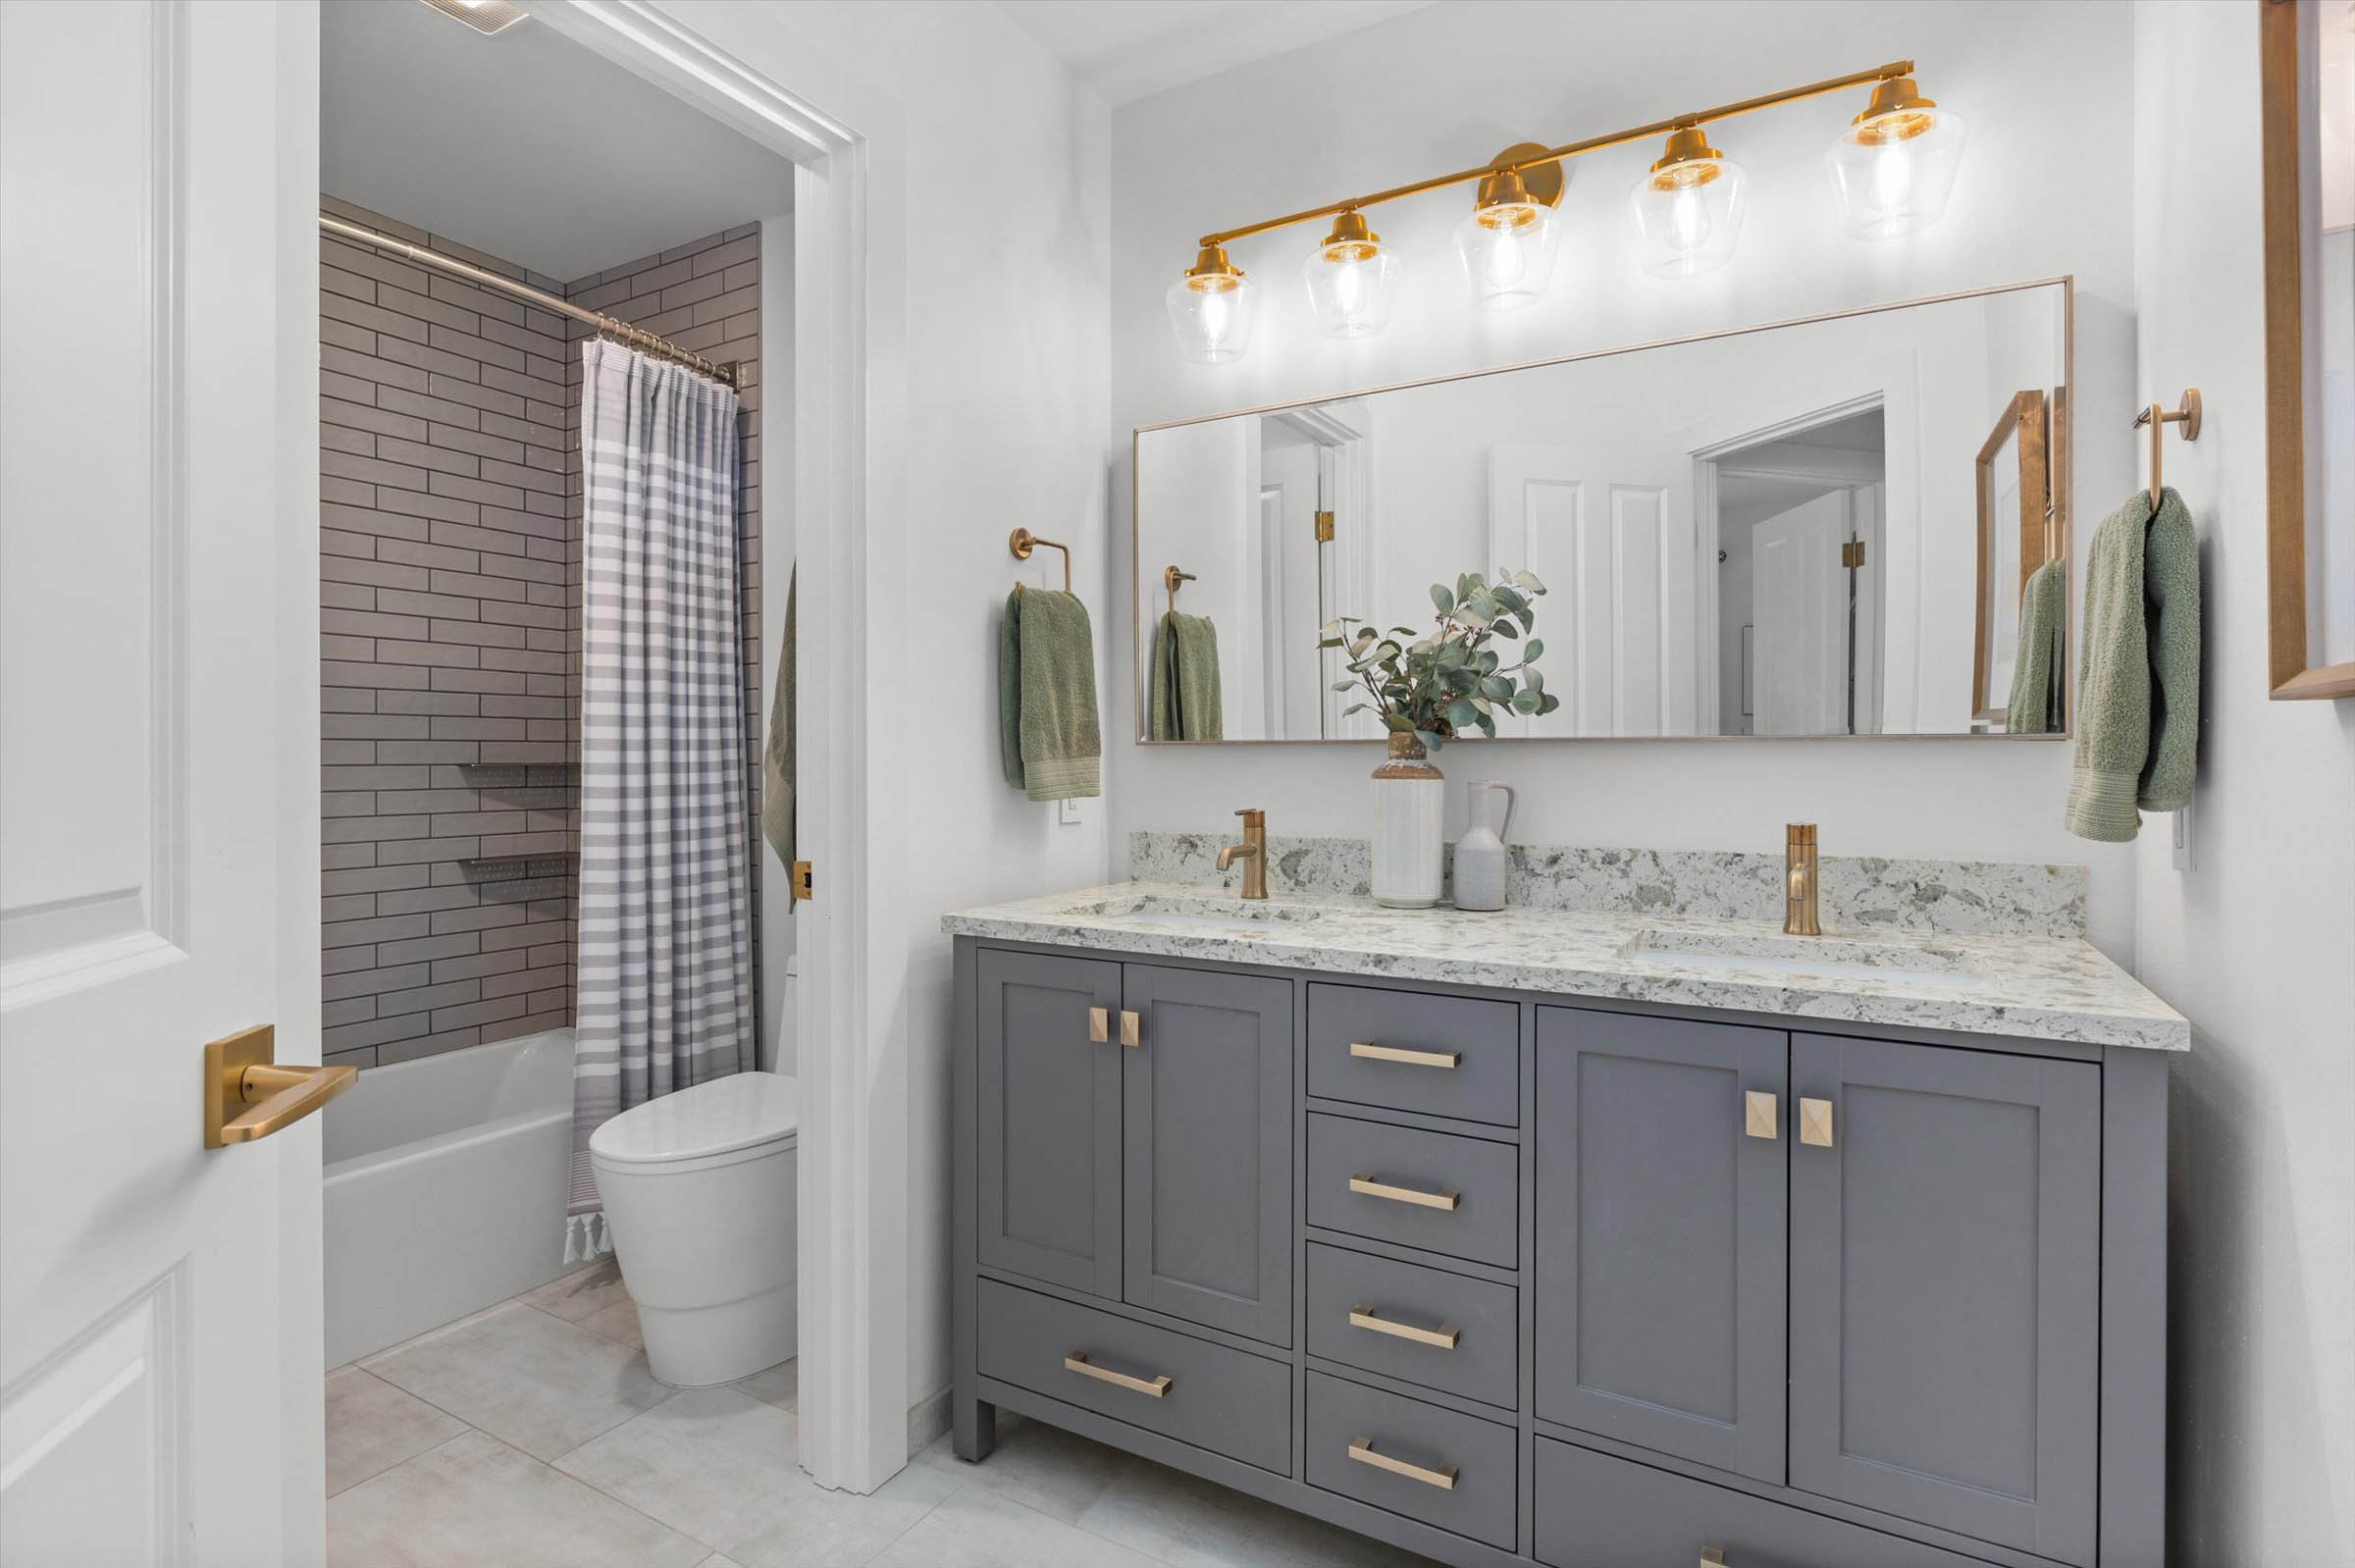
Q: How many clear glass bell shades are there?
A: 5